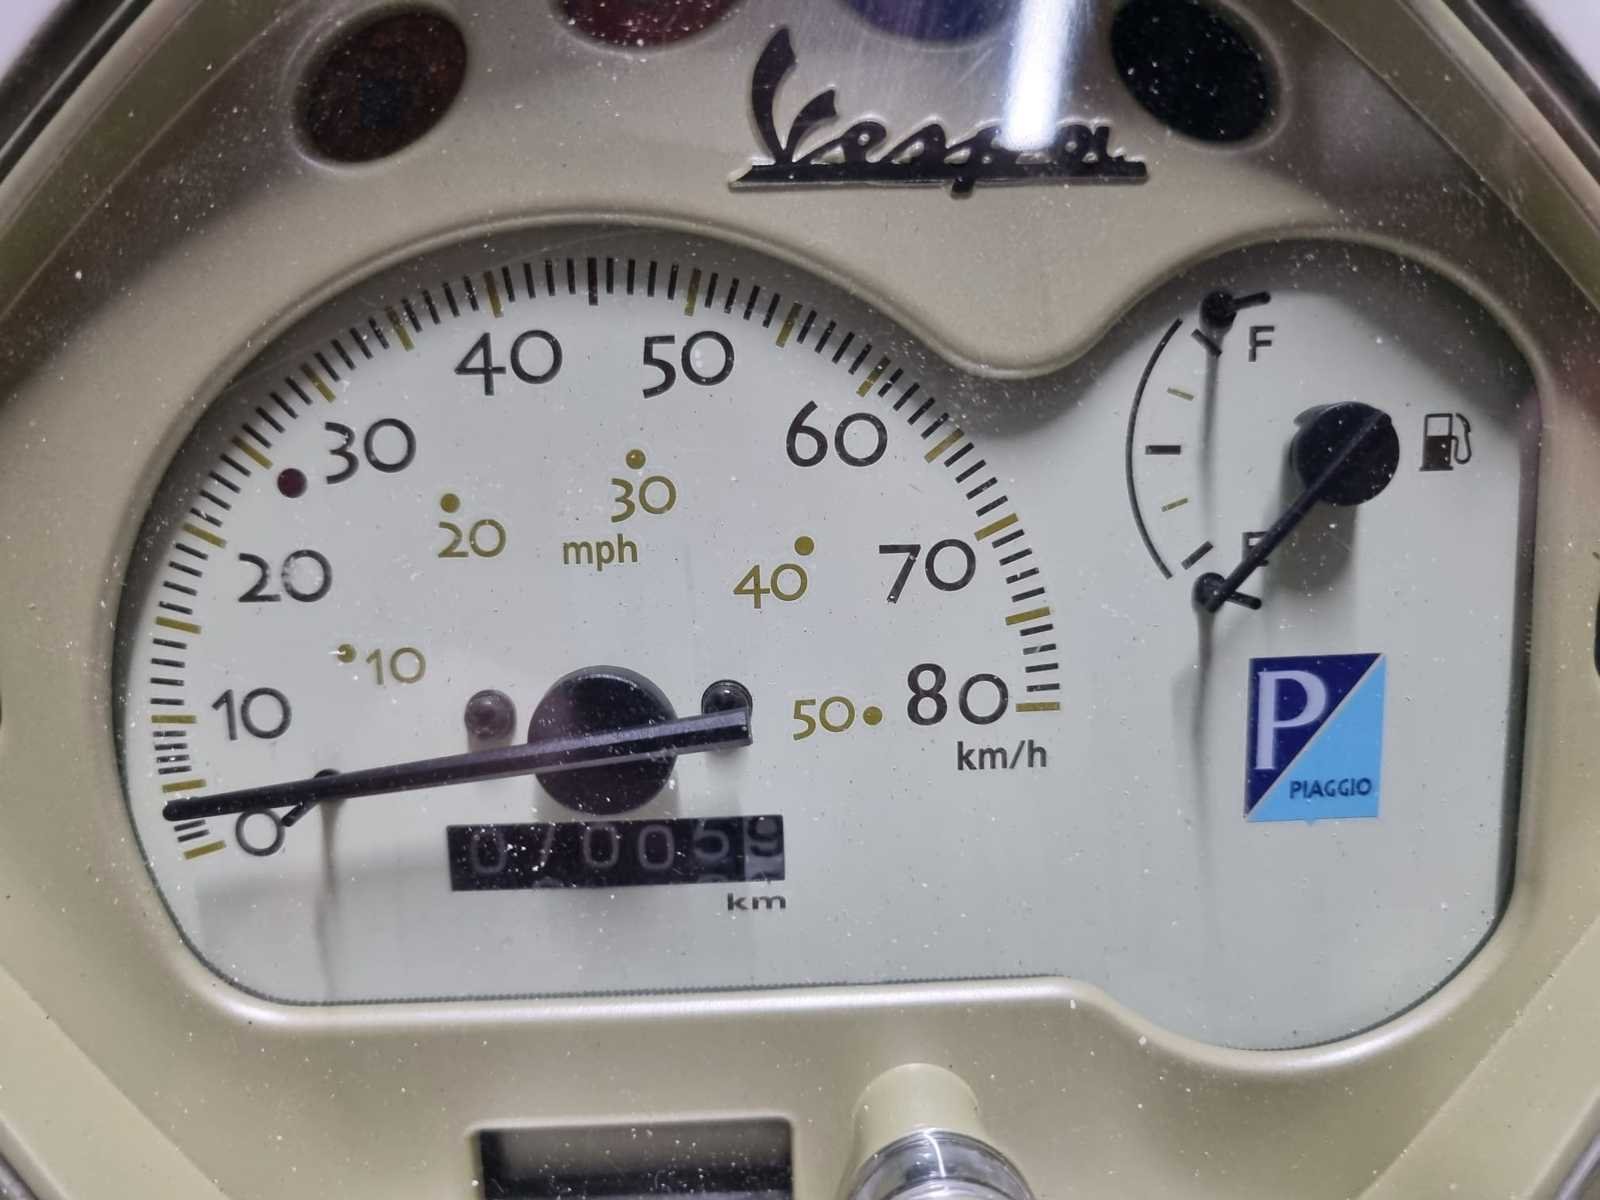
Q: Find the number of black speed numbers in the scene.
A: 9